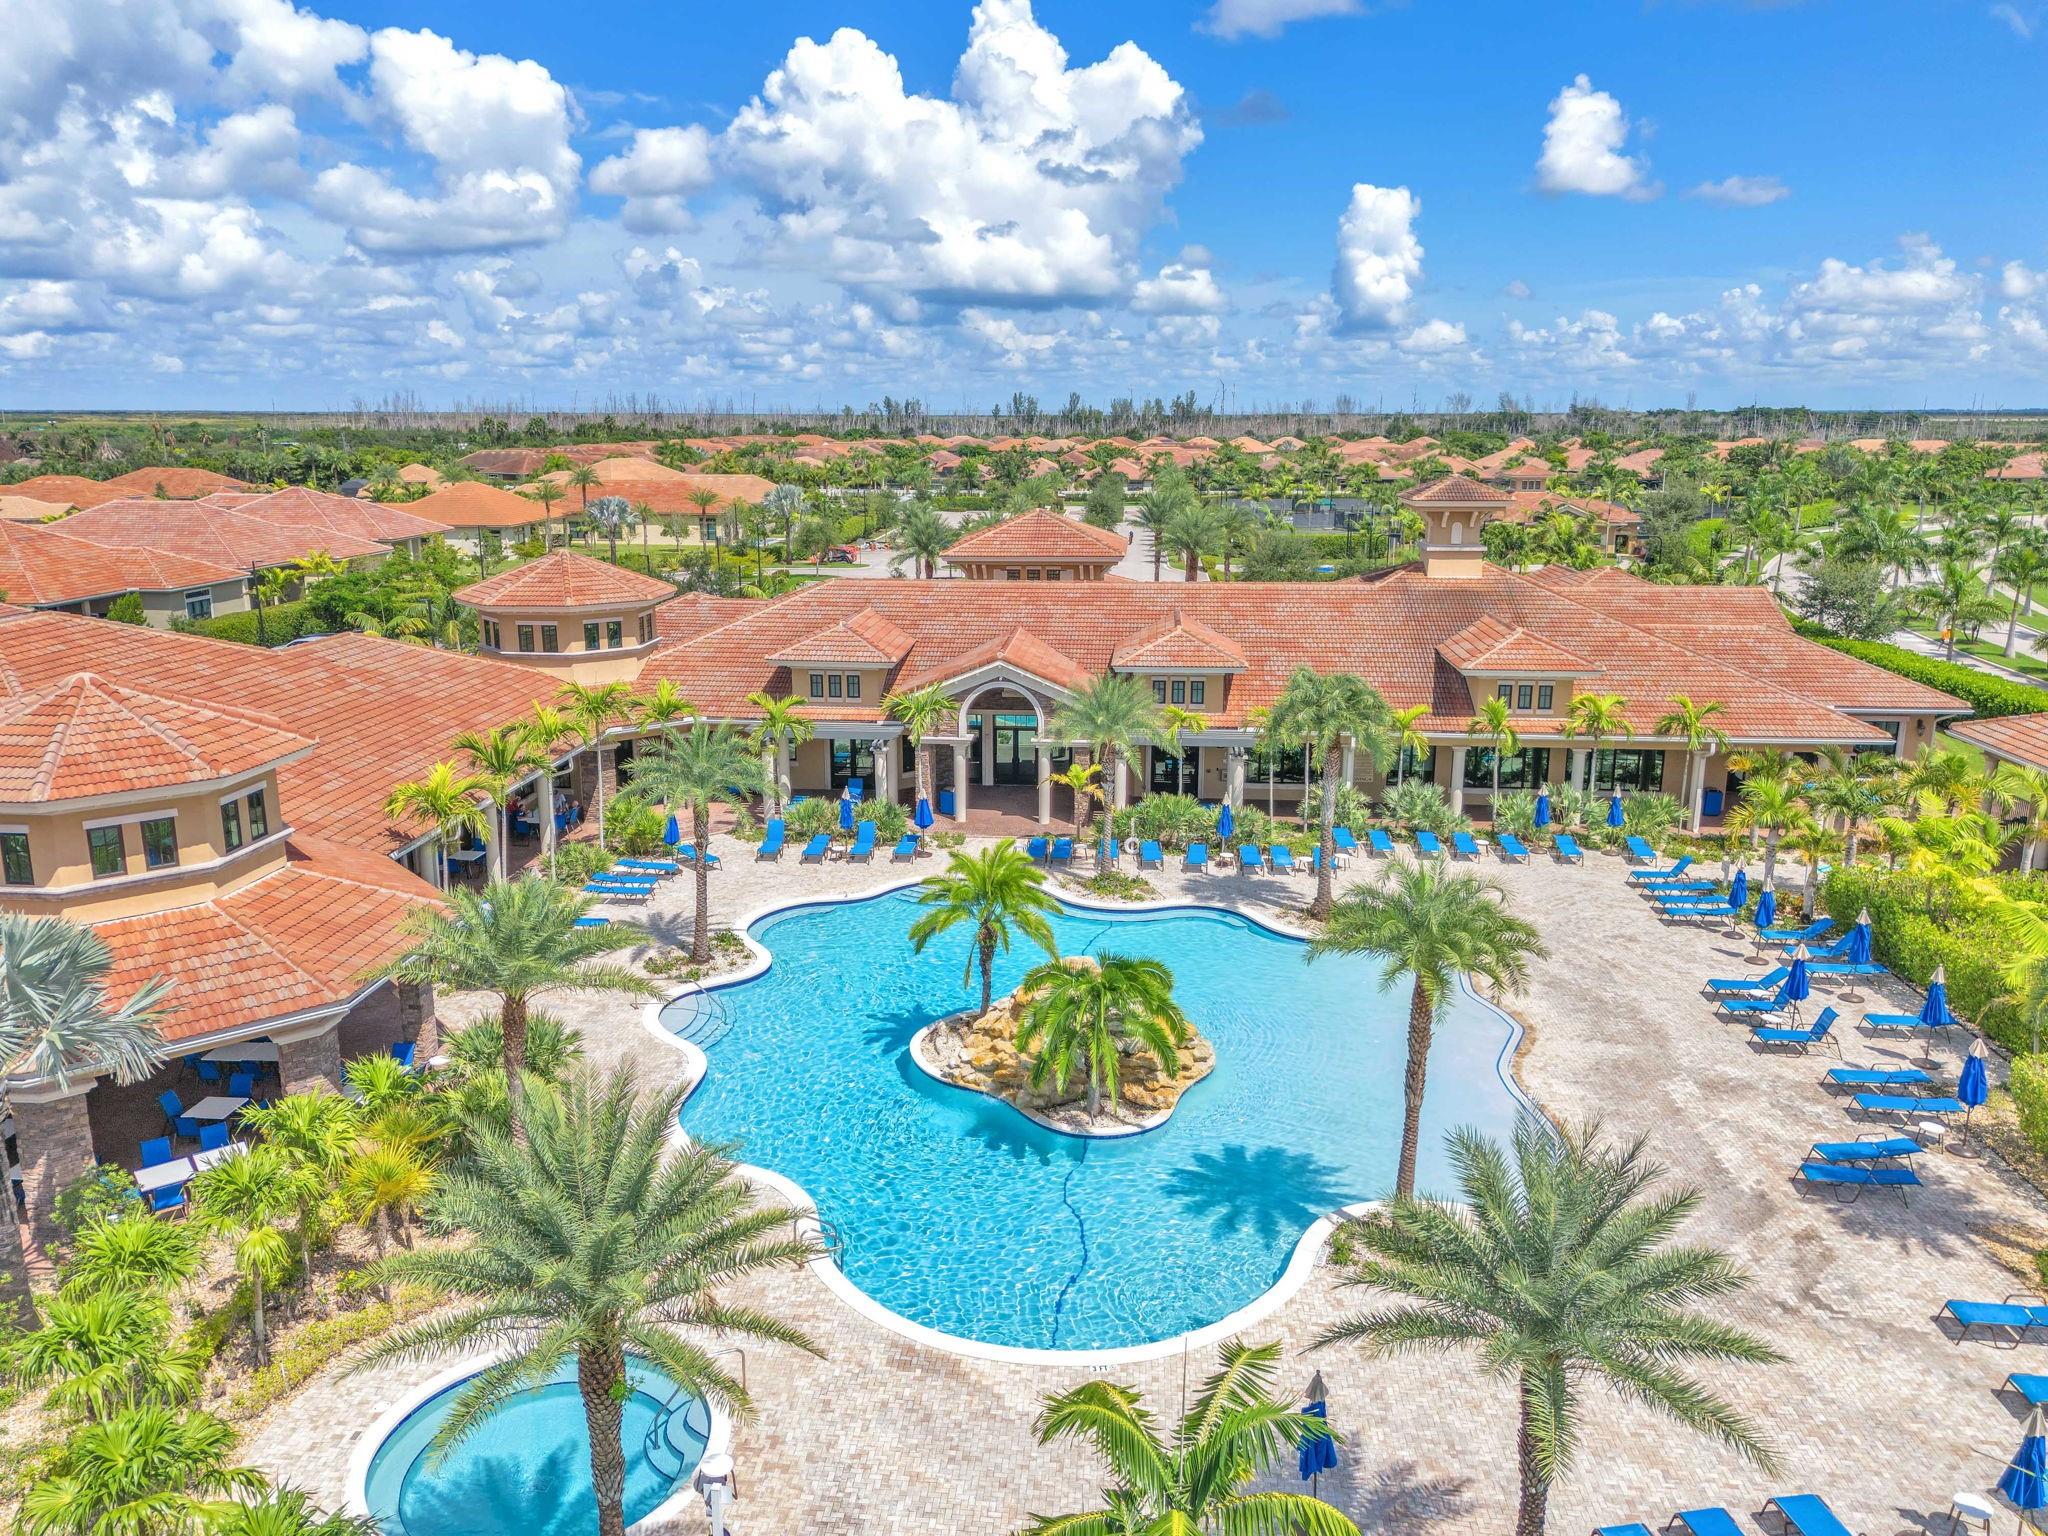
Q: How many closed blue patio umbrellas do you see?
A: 14